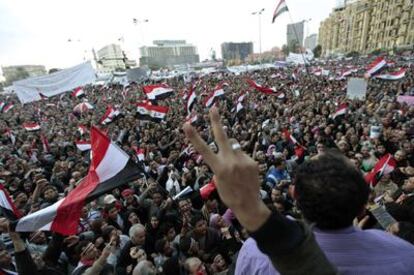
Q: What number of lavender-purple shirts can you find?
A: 1